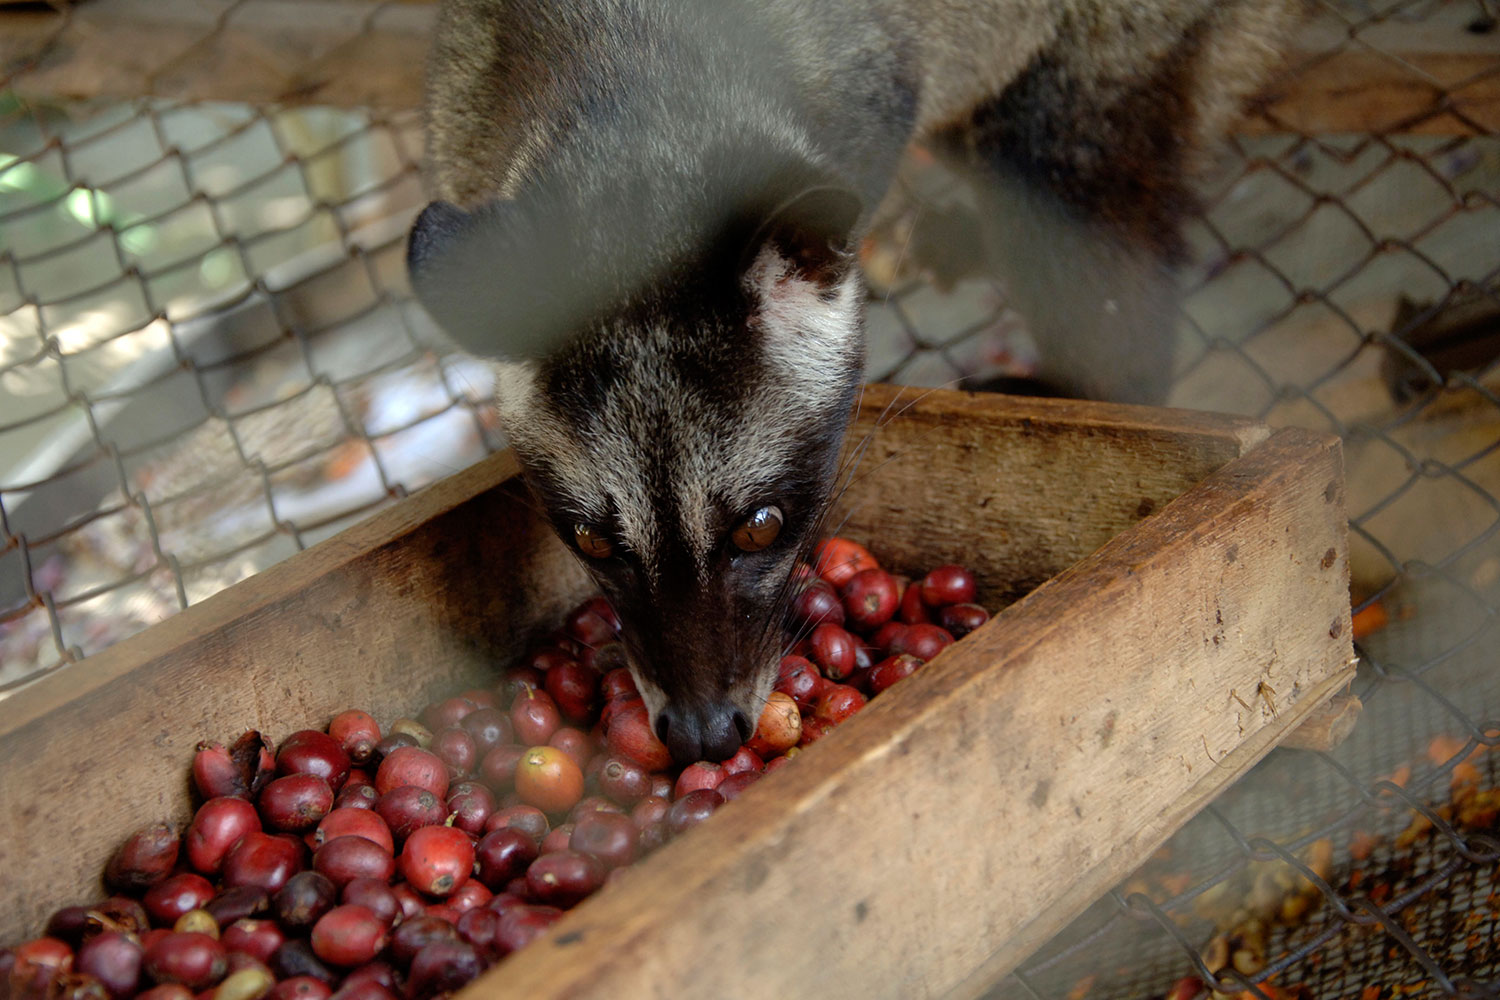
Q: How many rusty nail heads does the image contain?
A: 3